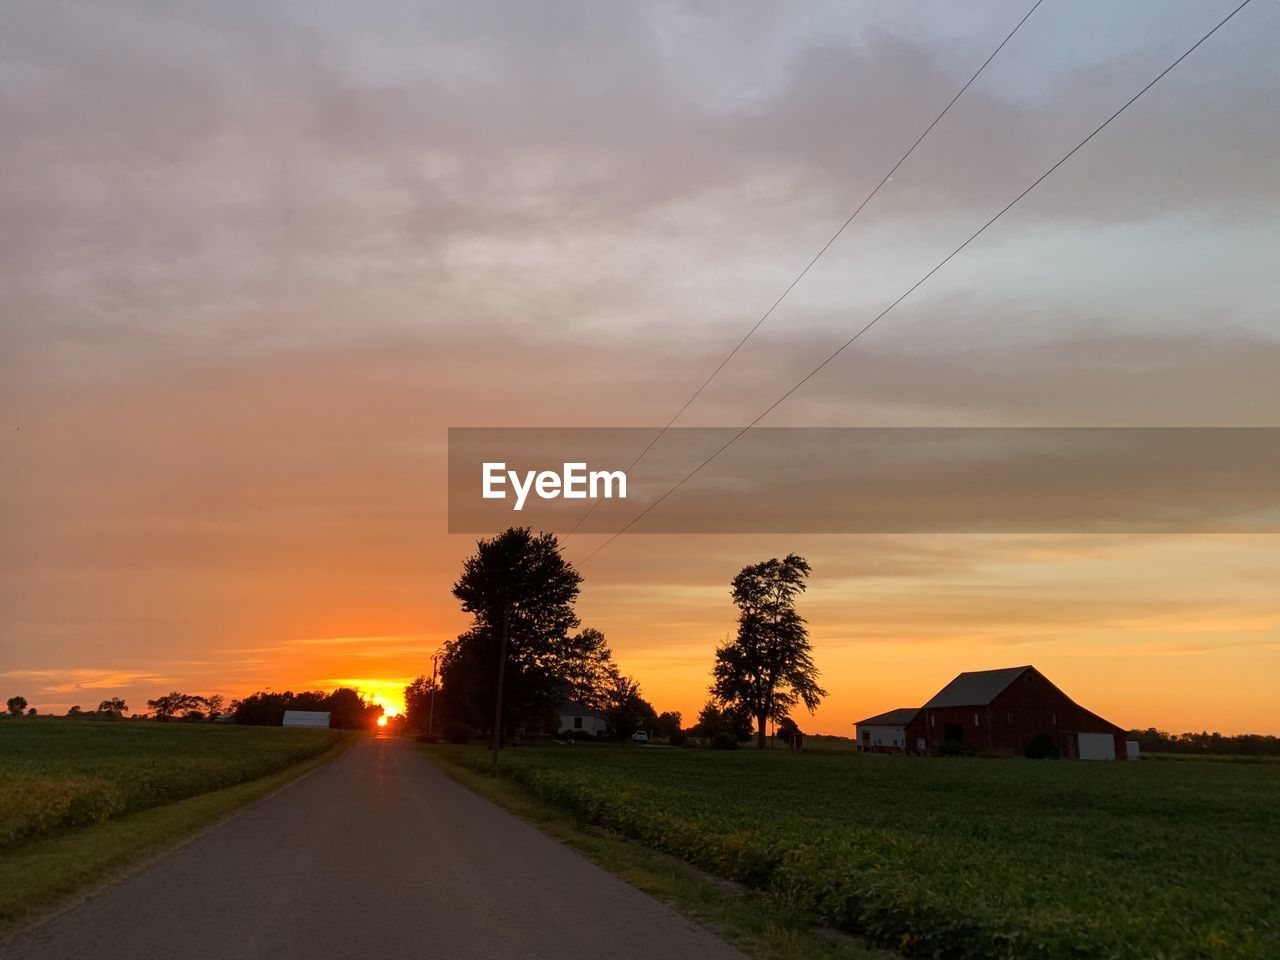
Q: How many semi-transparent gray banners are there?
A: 1